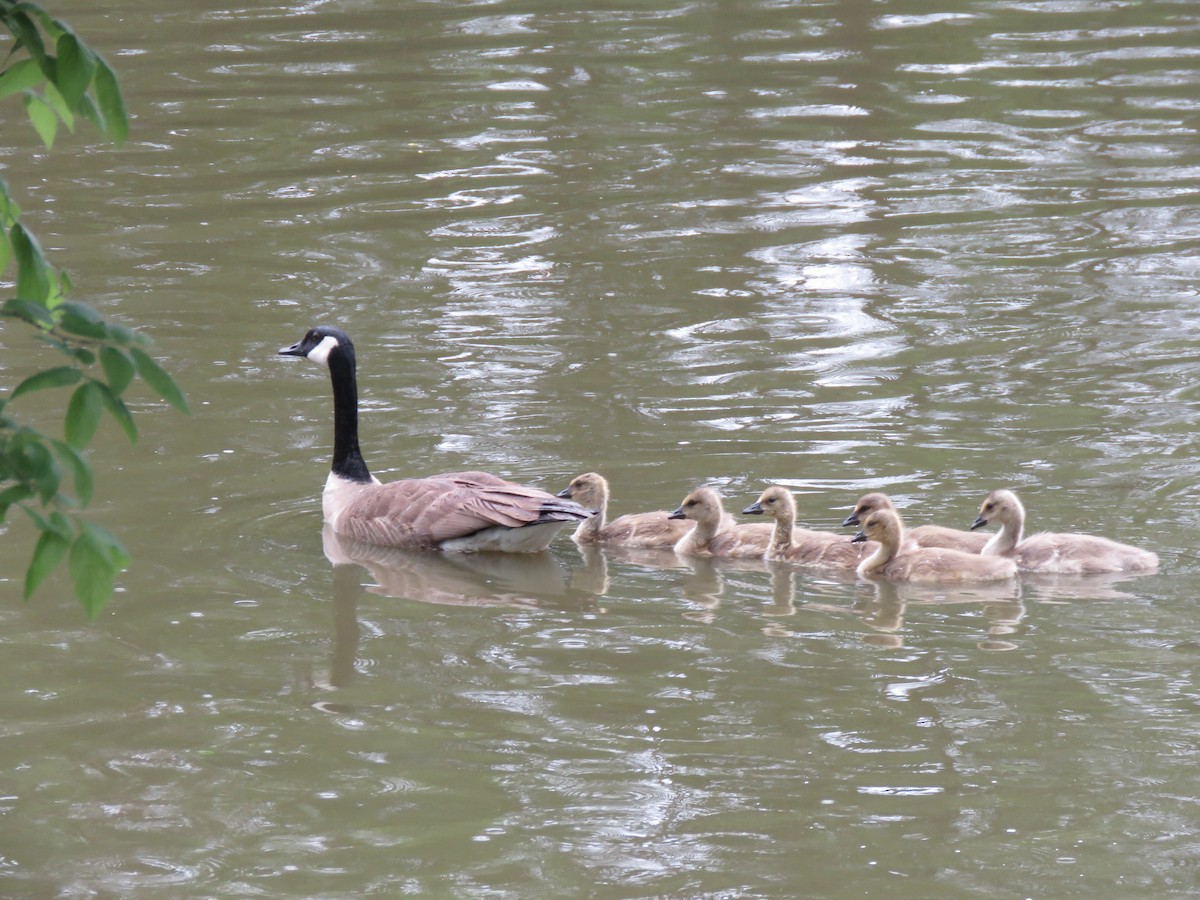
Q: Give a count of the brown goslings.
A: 6